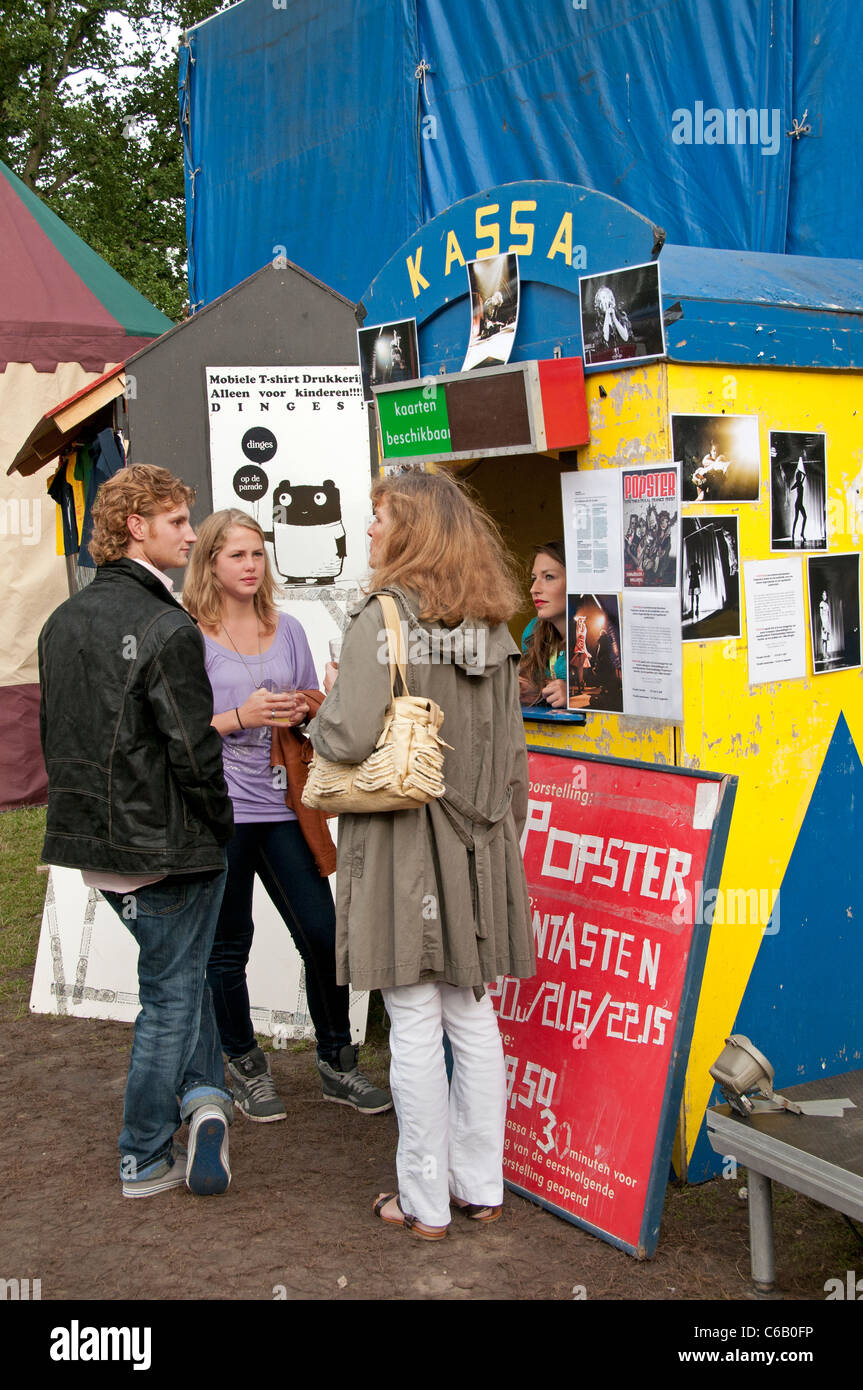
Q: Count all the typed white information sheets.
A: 3